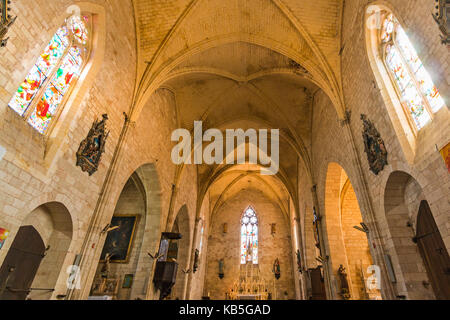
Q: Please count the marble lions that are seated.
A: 0